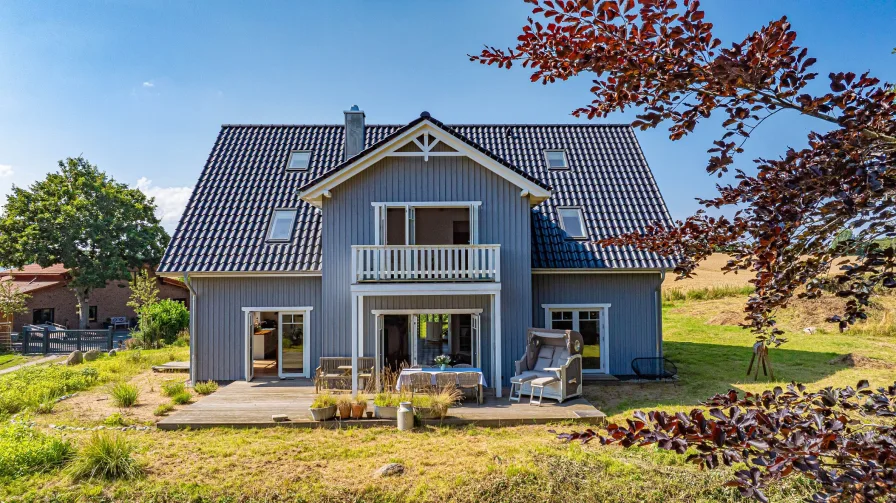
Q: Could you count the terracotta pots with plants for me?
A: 2